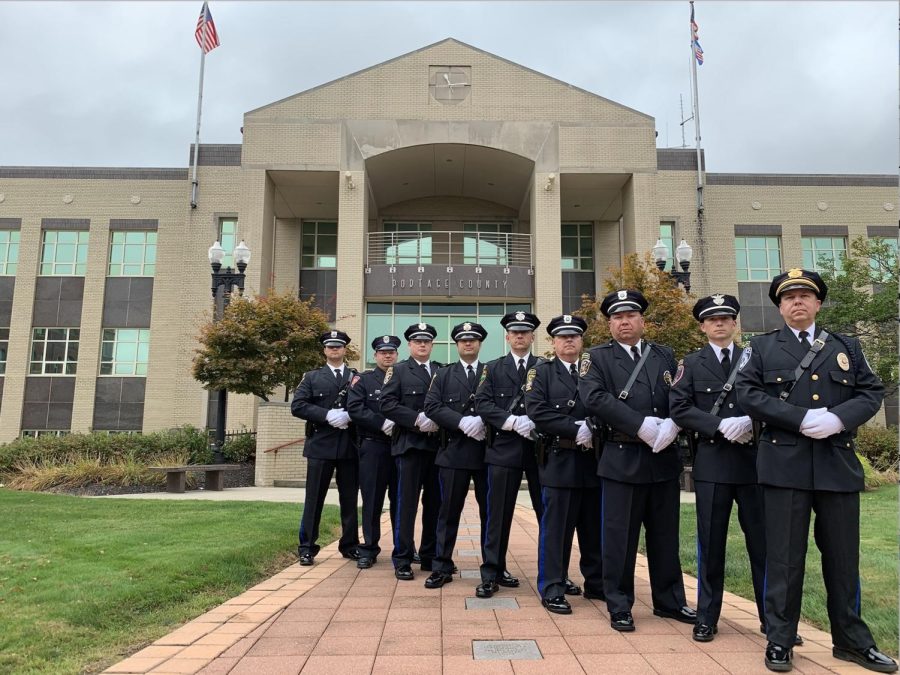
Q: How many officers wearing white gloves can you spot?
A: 9